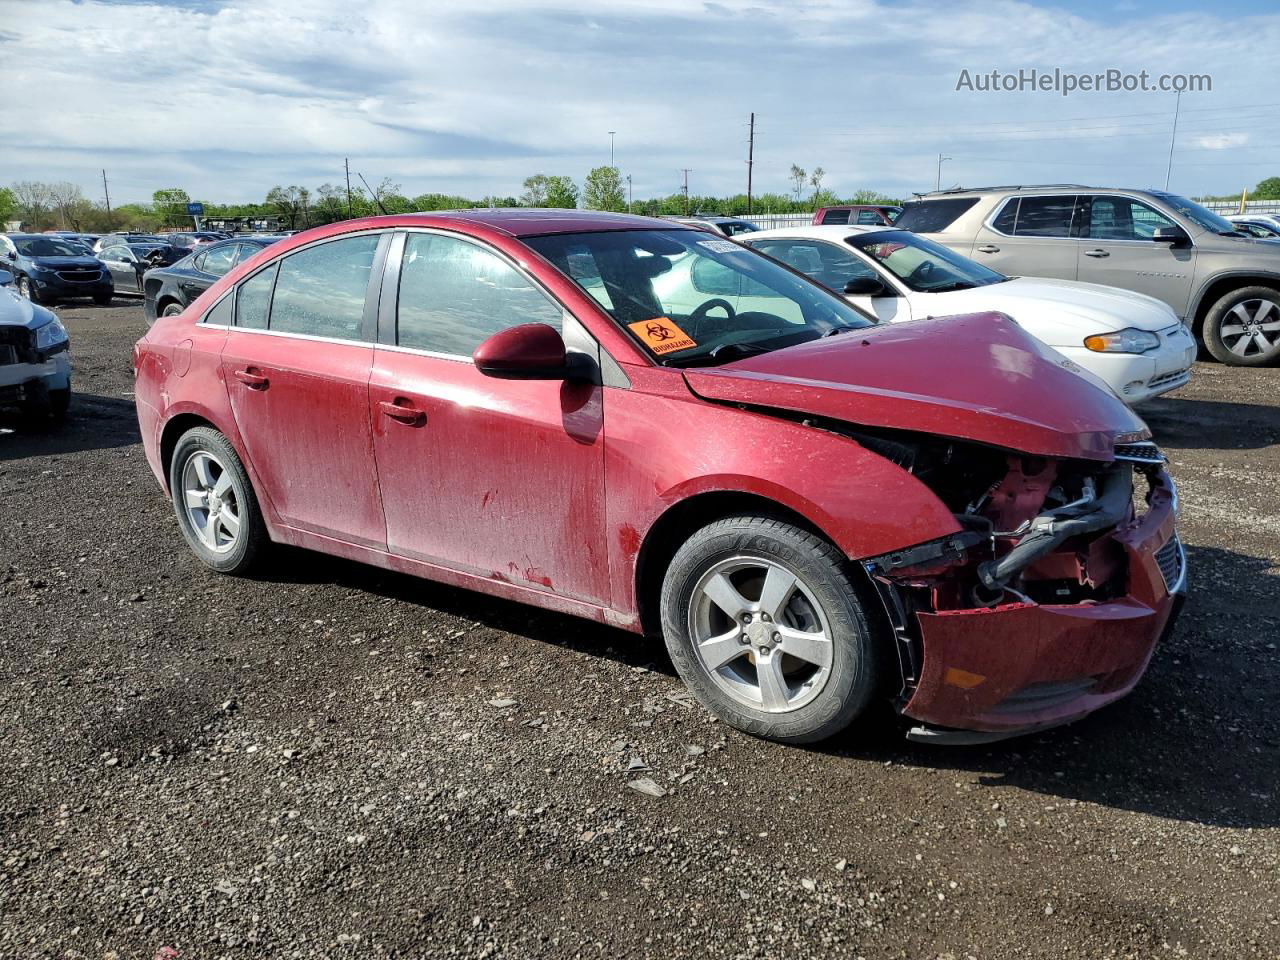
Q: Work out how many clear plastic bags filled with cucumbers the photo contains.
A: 0